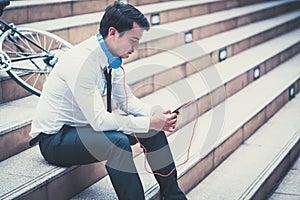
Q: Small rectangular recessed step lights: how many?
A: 5